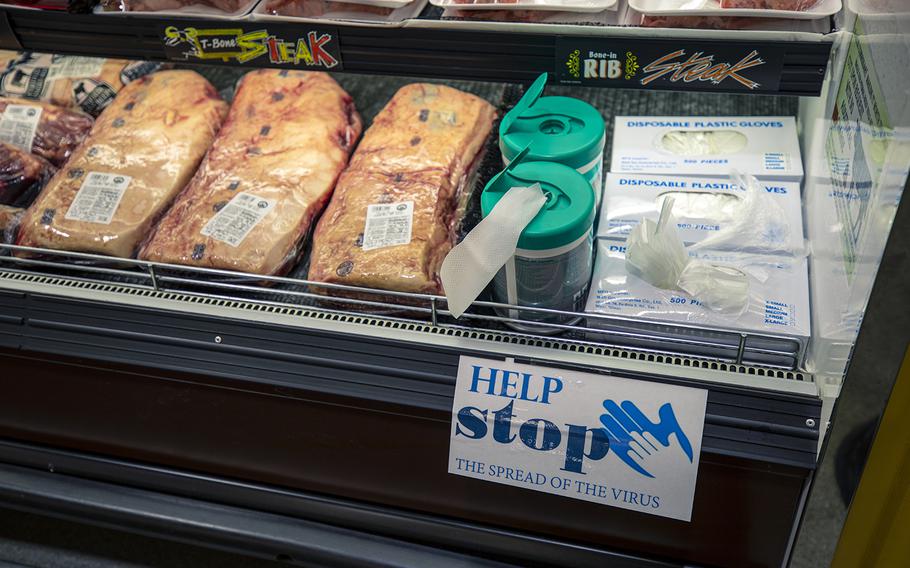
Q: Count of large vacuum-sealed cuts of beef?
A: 3